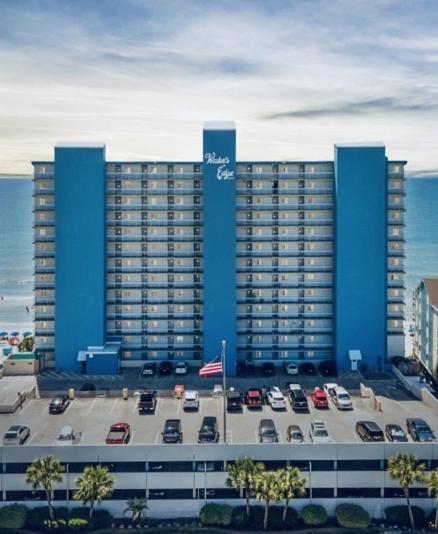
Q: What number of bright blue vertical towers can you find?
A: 3